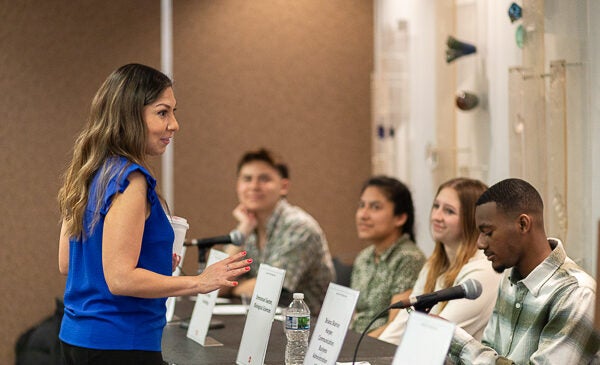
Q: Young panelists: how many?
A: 4